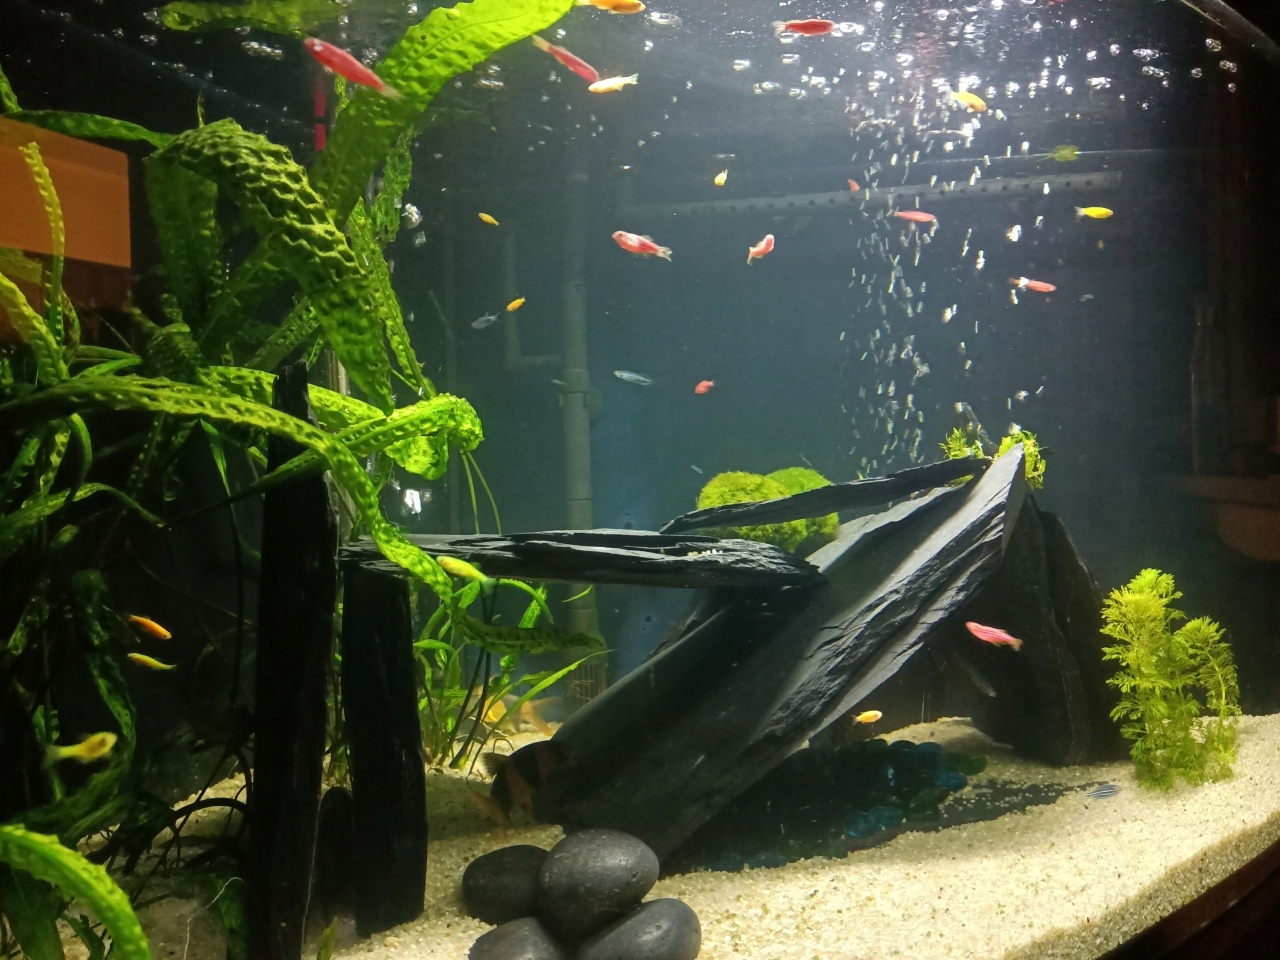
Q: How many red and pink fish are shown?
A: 10